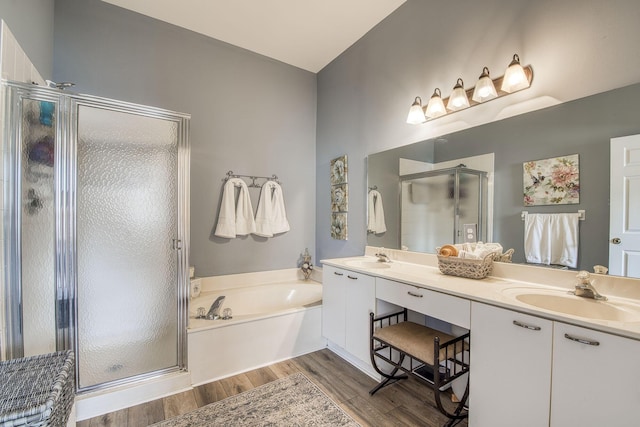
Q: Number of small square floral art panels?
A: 3